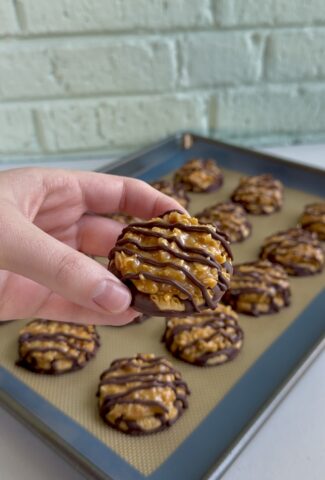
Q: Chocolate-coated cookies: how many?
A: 12